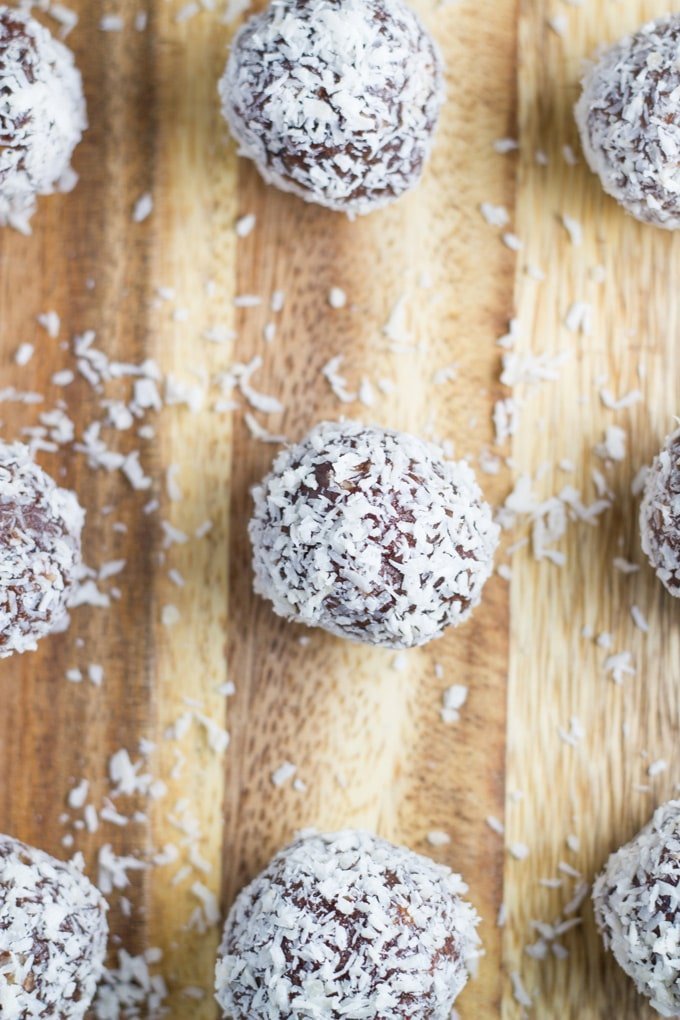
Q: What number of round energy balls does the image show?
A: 9